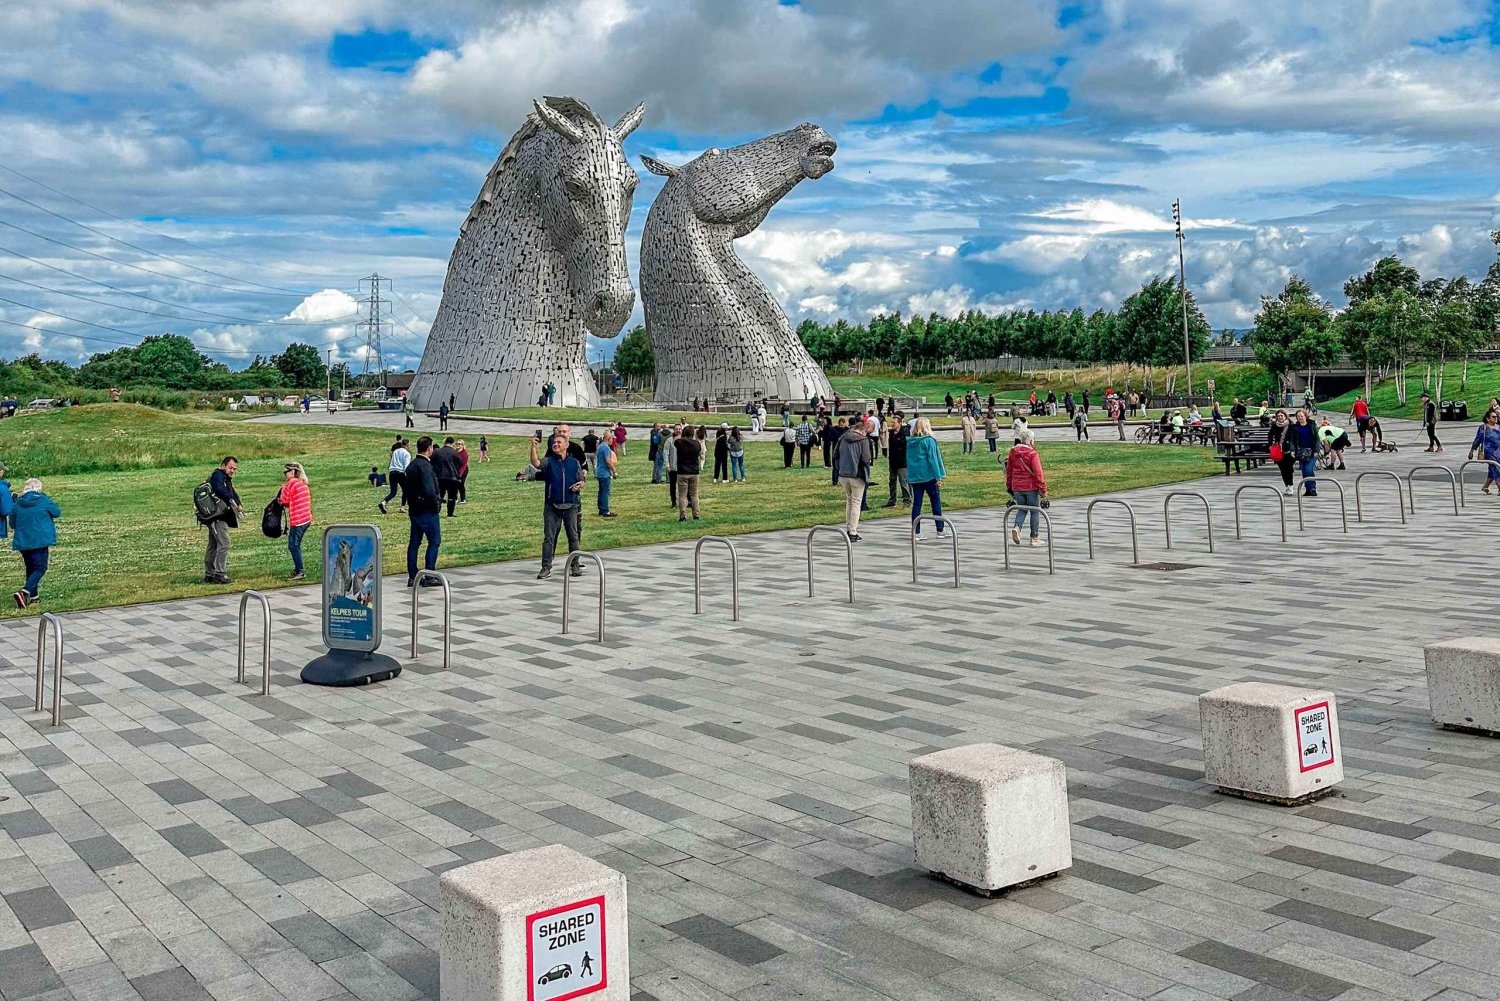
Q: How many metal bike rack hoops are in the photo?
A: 15